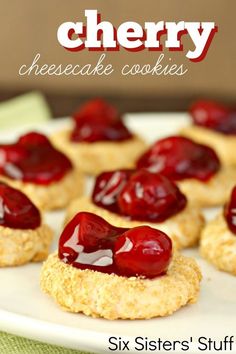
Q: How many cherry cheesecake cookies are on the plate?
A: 8